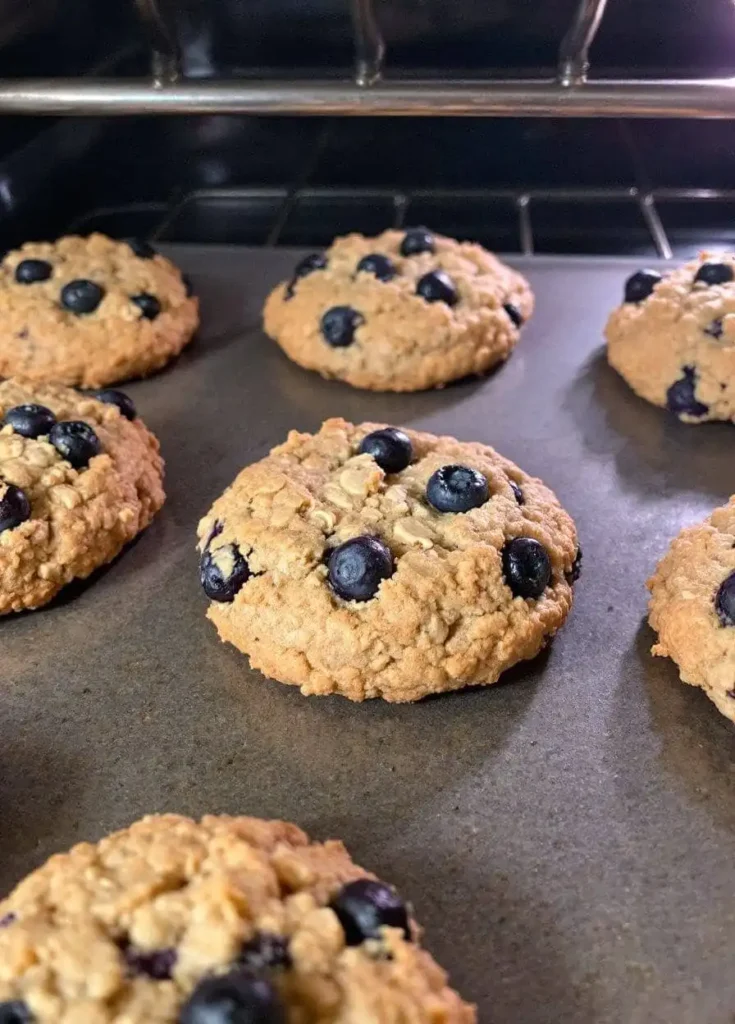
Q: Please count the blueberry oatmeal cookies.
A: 7